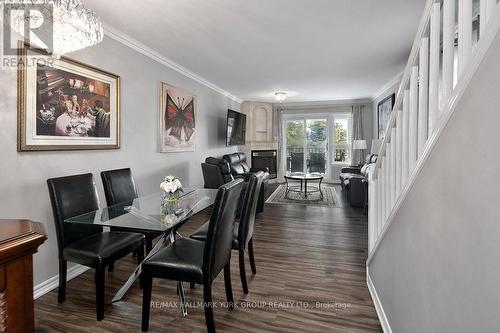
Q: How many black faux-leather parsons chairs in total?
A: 4